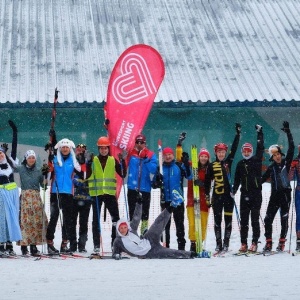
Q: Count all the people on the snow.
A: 13